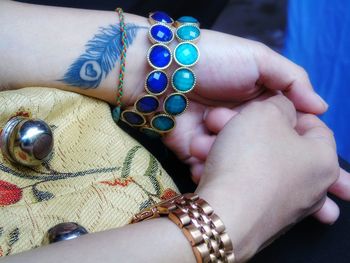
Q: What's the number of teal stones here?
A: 6